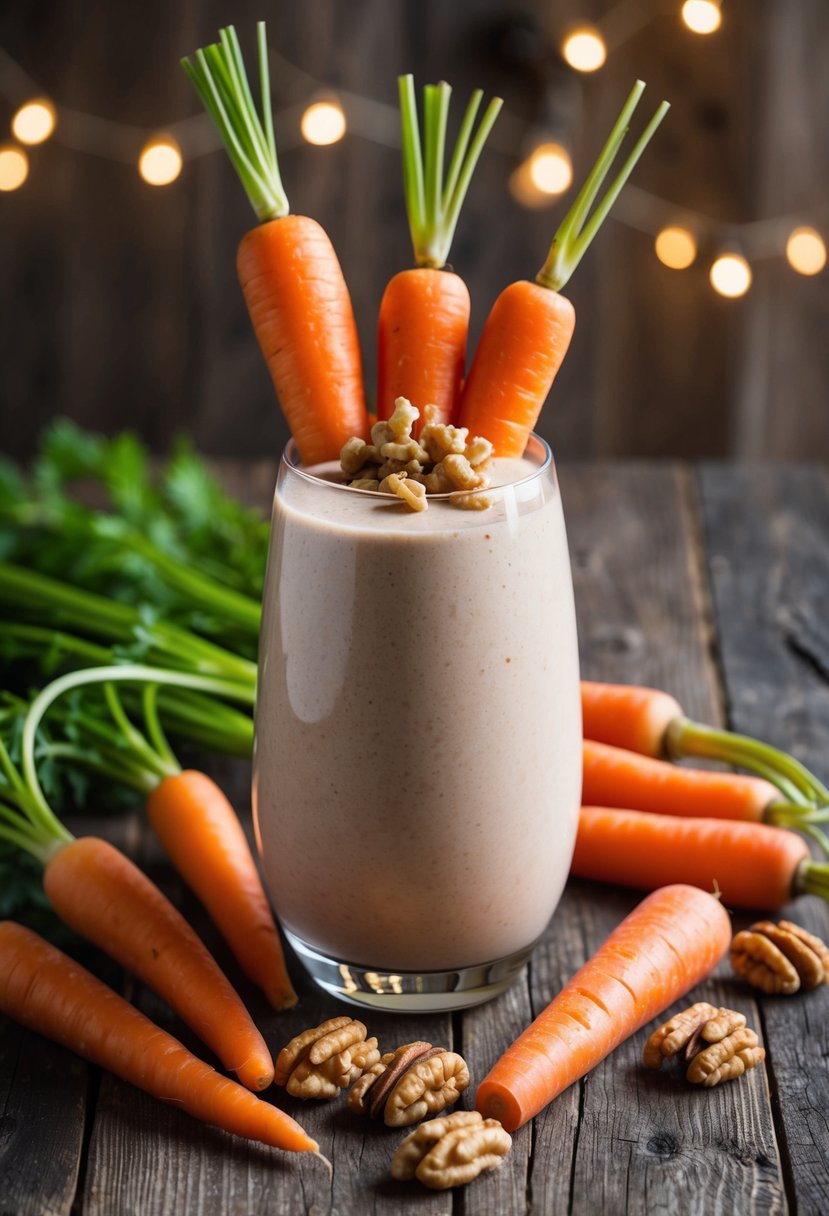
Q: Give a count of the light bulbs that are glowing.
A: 10